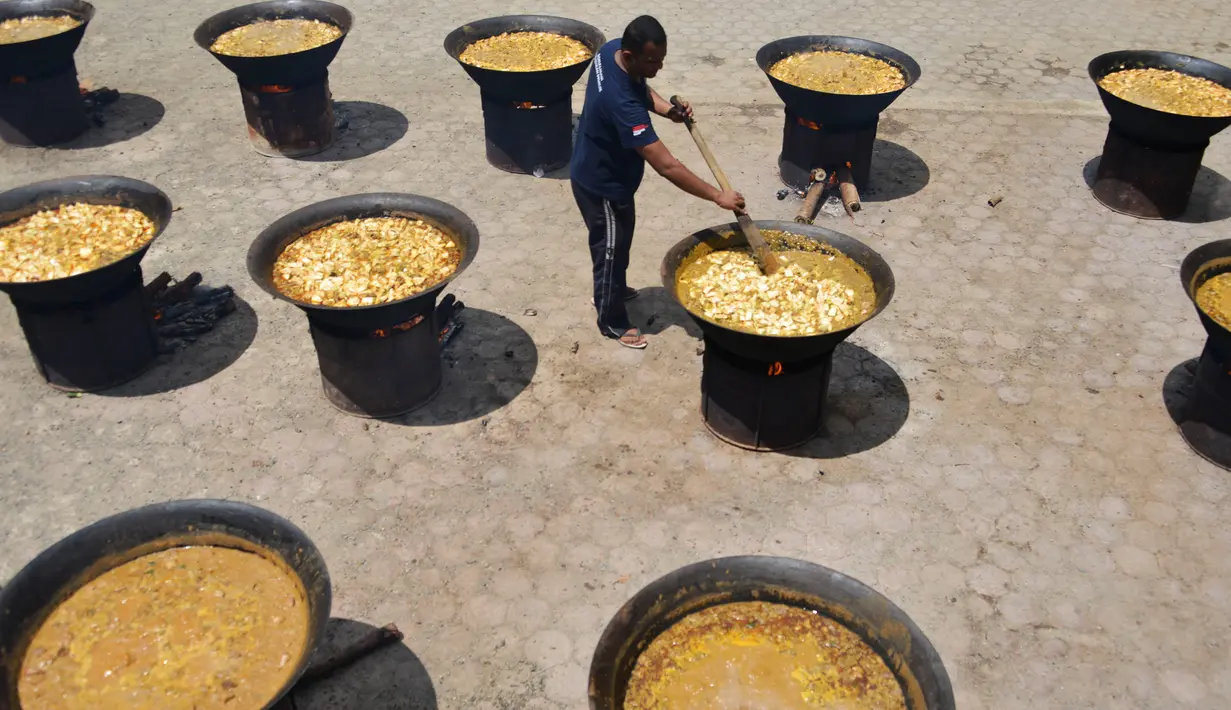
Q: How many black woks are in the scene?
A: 11